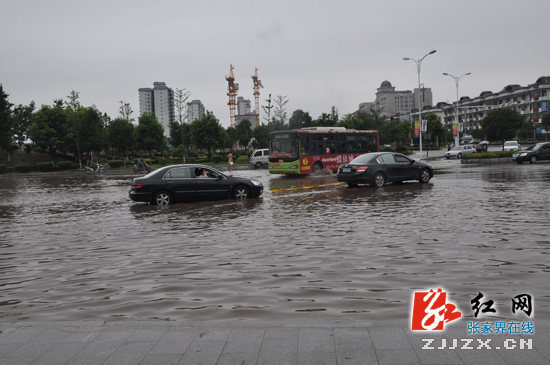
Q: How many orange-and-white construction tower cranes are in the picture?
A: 2